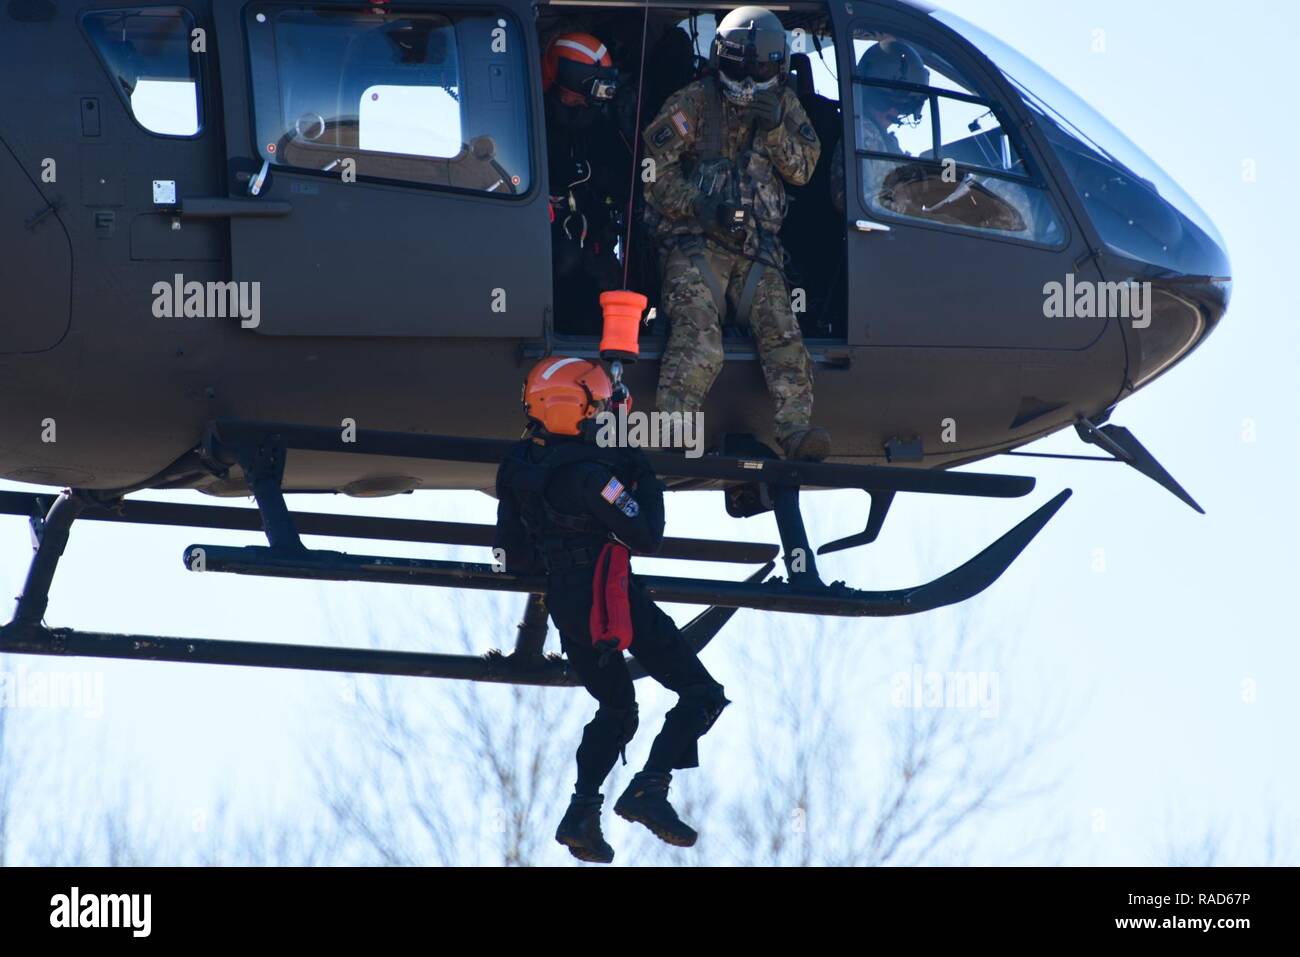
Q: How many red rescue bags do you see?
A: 1